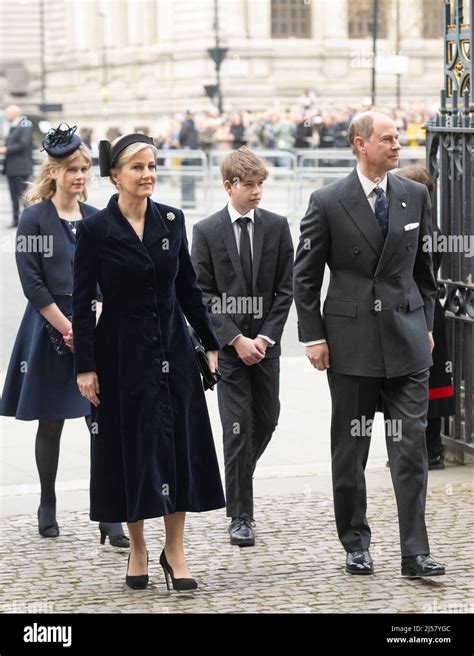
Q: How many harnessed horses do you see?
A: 0